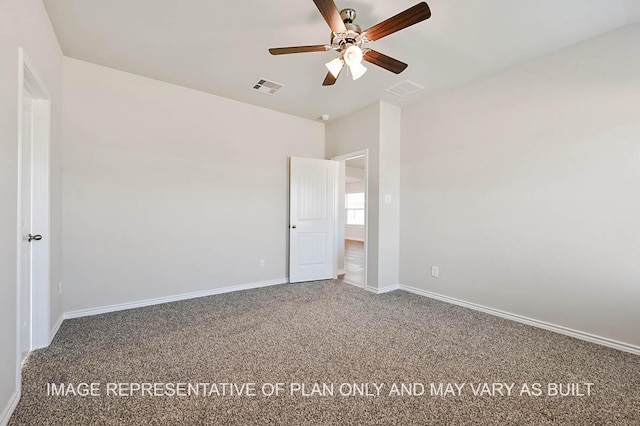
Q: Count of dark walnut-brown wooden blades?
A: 5